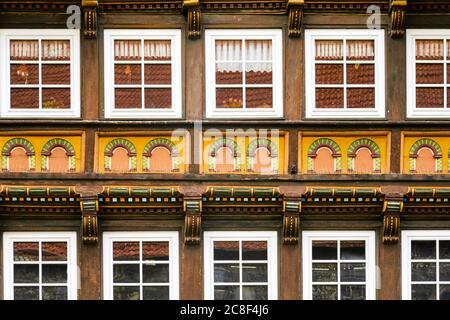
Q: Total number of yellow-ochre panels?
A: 5